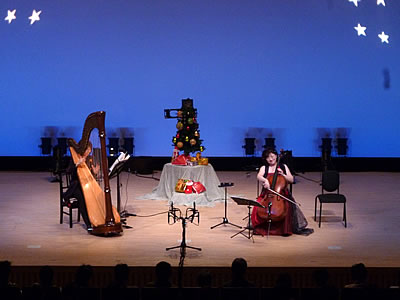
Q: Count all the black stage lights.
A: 8